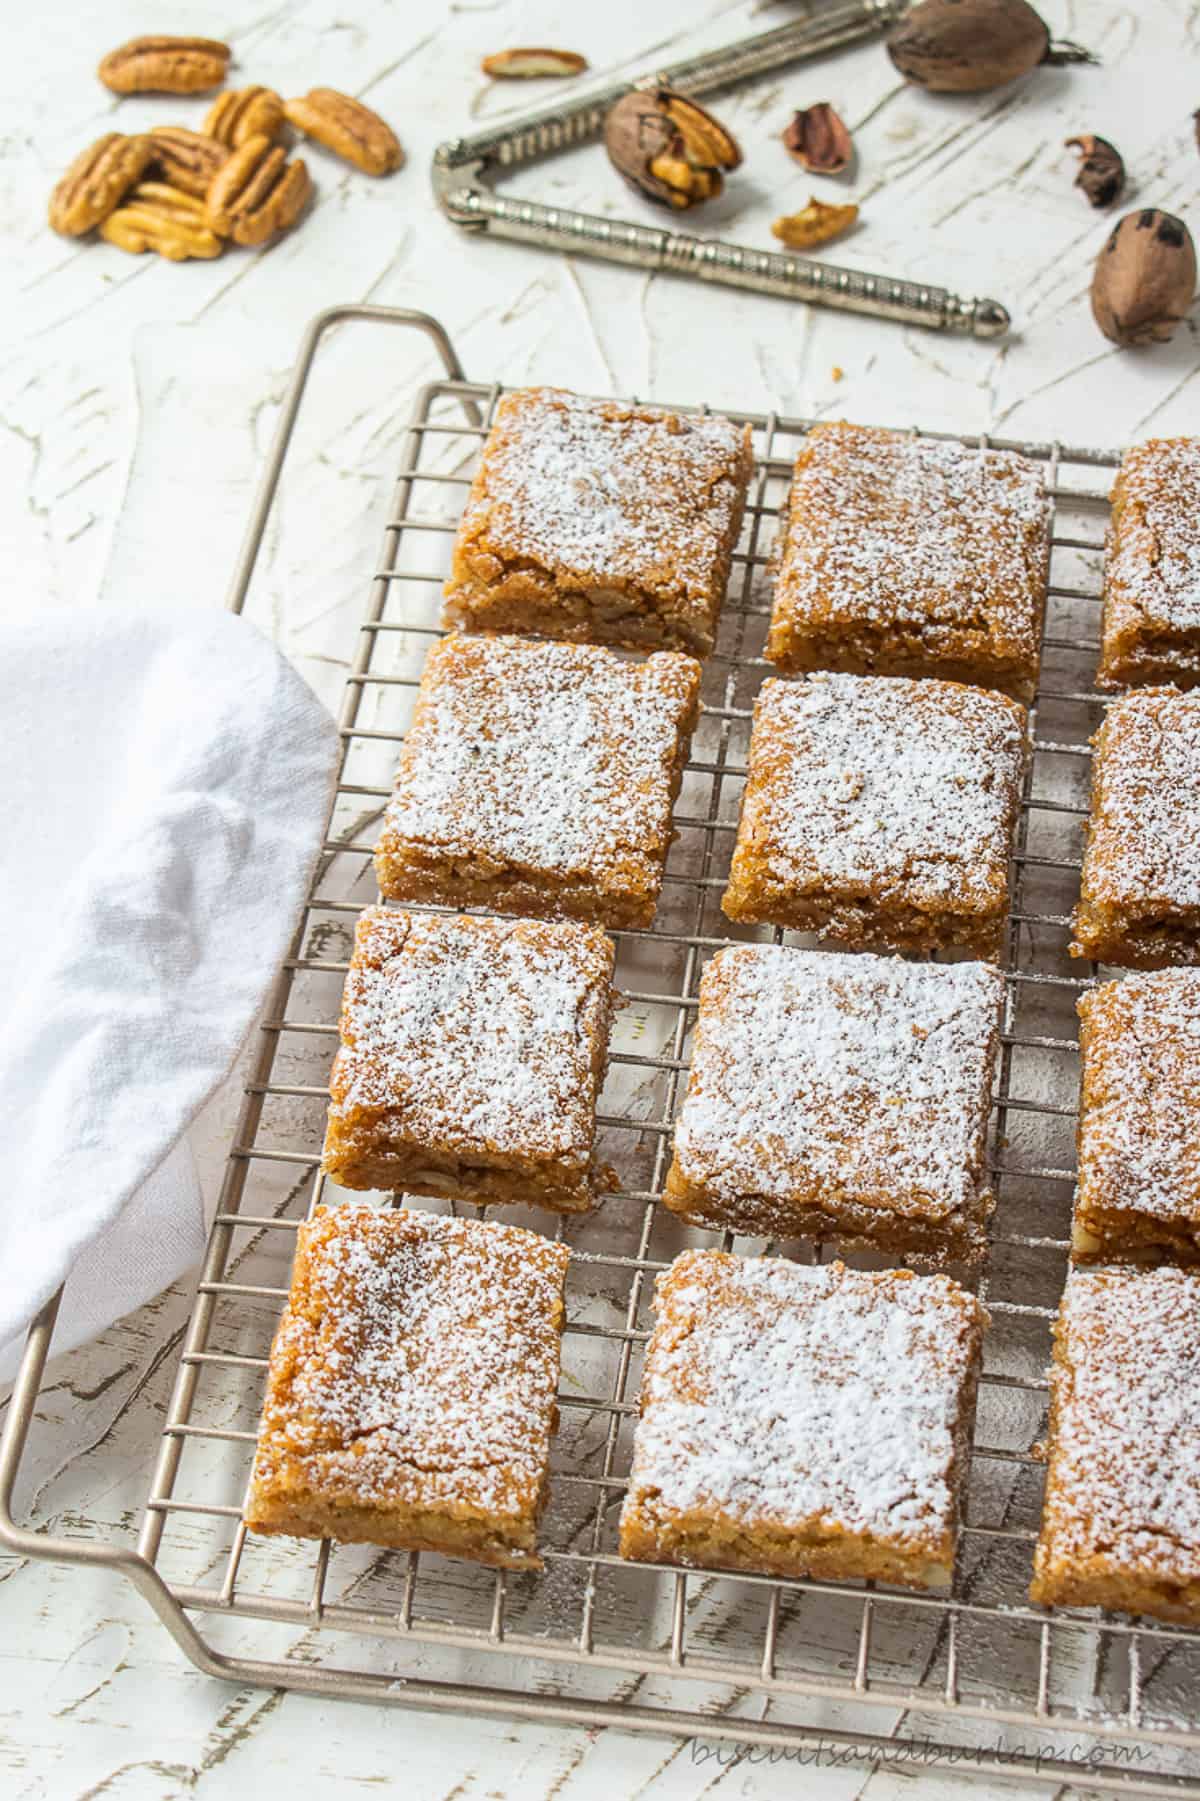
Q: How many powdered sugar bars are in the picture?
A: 12